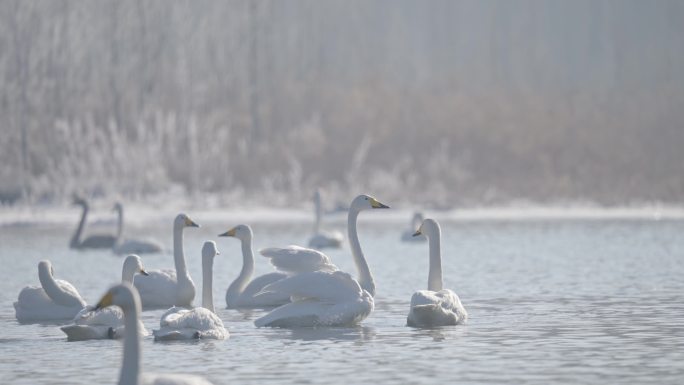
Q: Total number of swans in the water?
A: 12